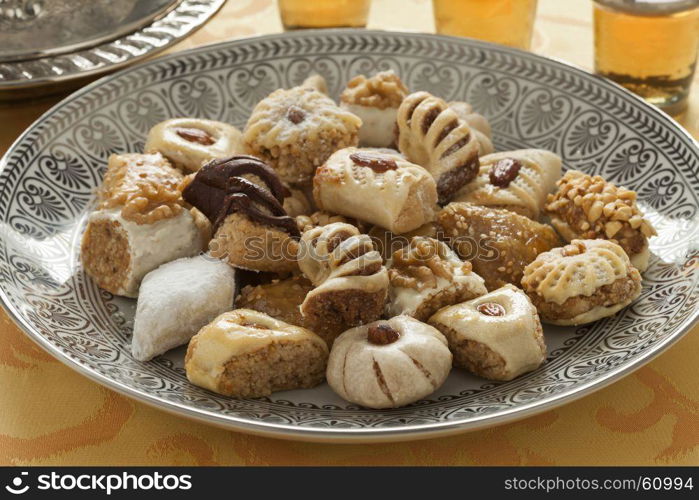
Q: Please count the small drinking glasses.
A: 3